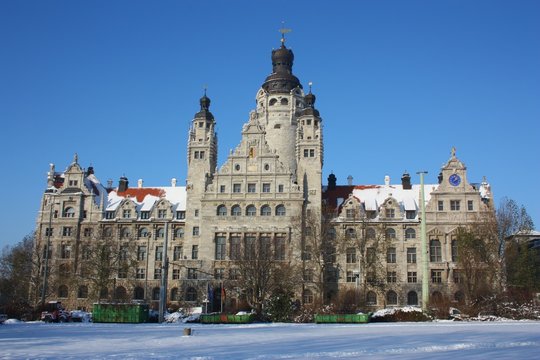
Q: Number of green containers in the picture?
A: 3